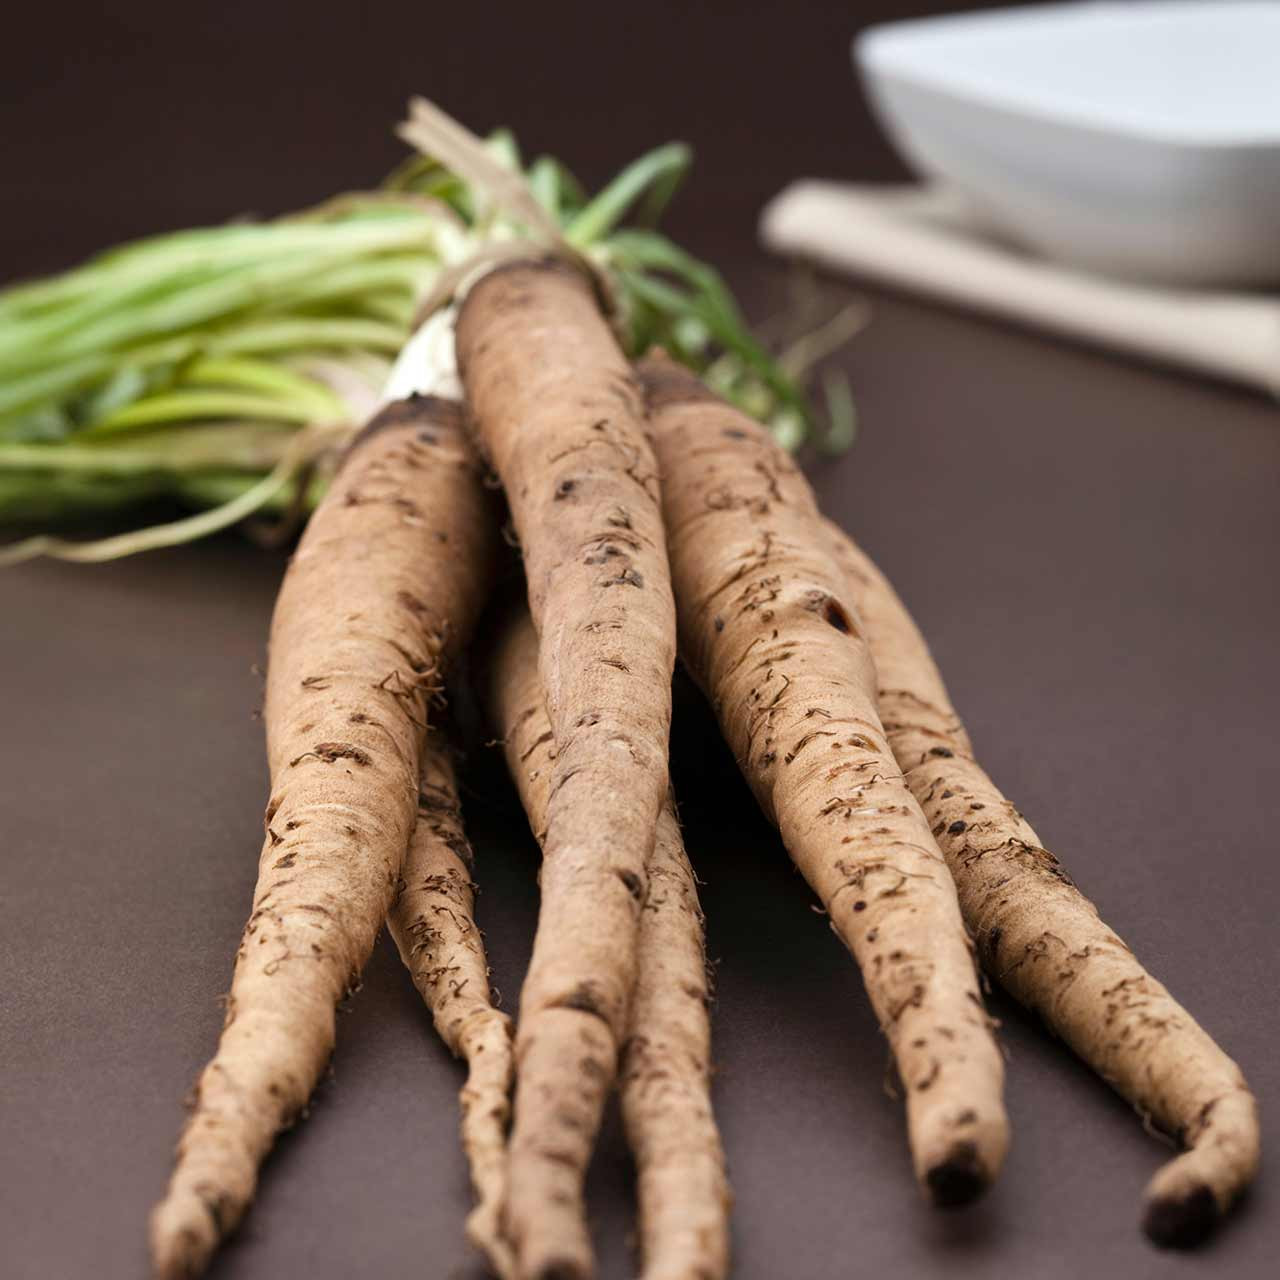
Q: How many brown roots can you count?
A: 6